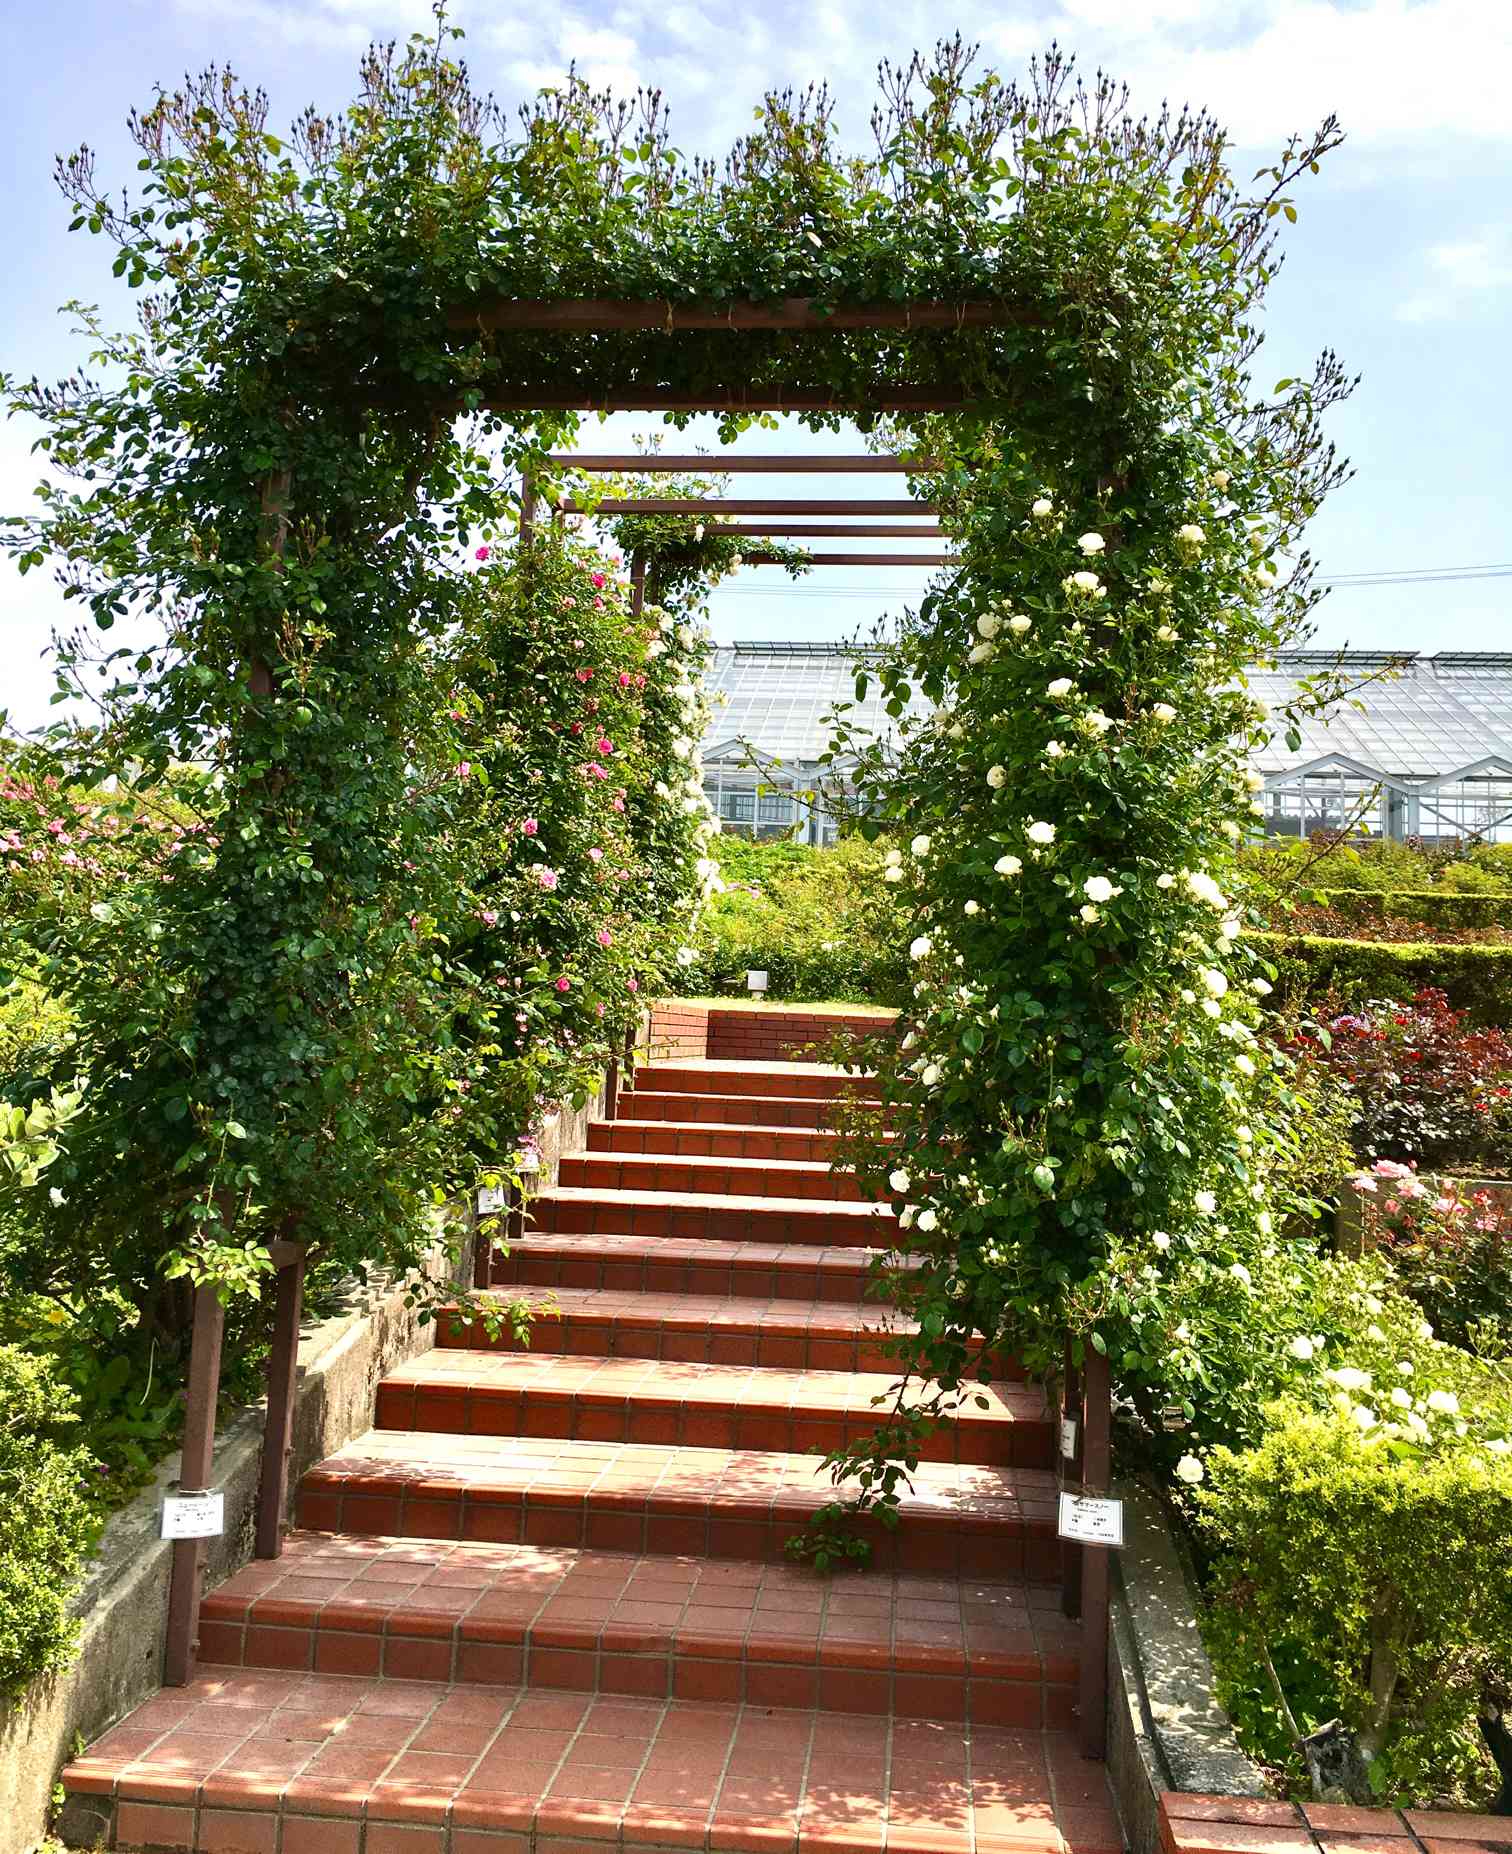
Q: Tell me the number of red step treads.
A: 11